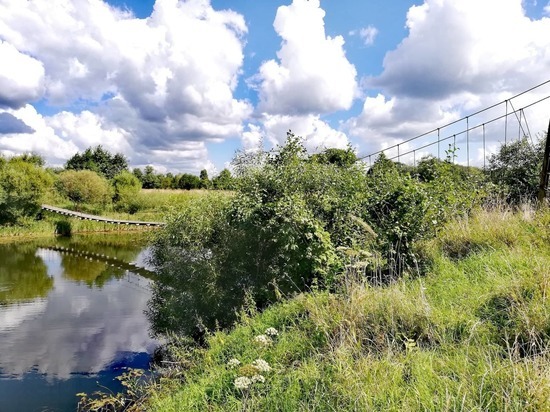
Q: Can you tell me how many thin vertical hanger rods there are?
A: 9